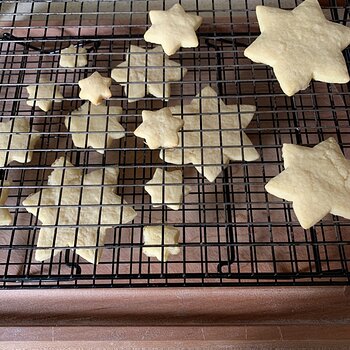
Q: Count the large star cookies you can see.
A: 4